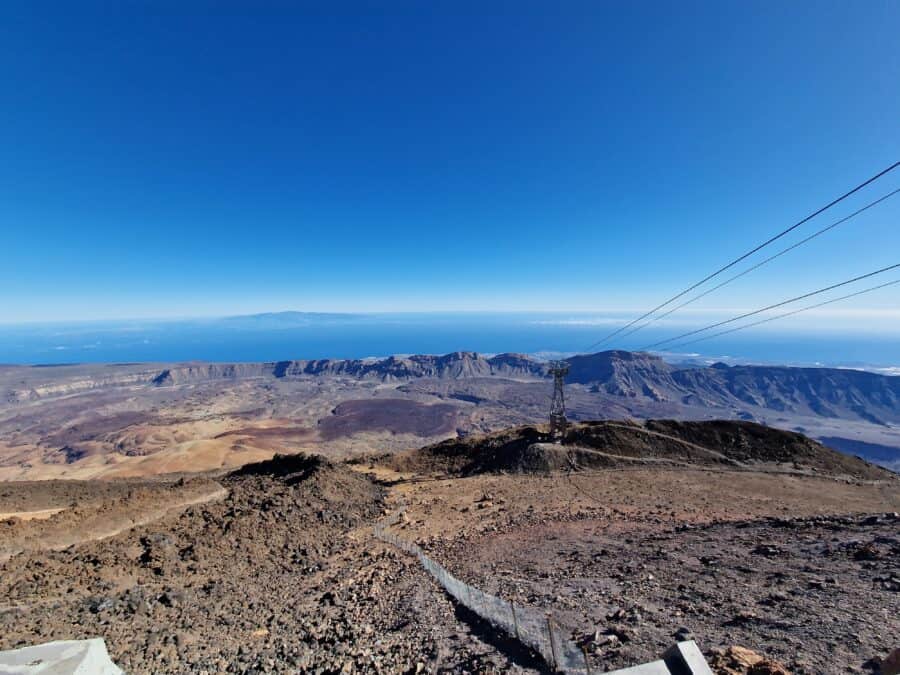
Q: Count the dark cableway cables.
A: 4